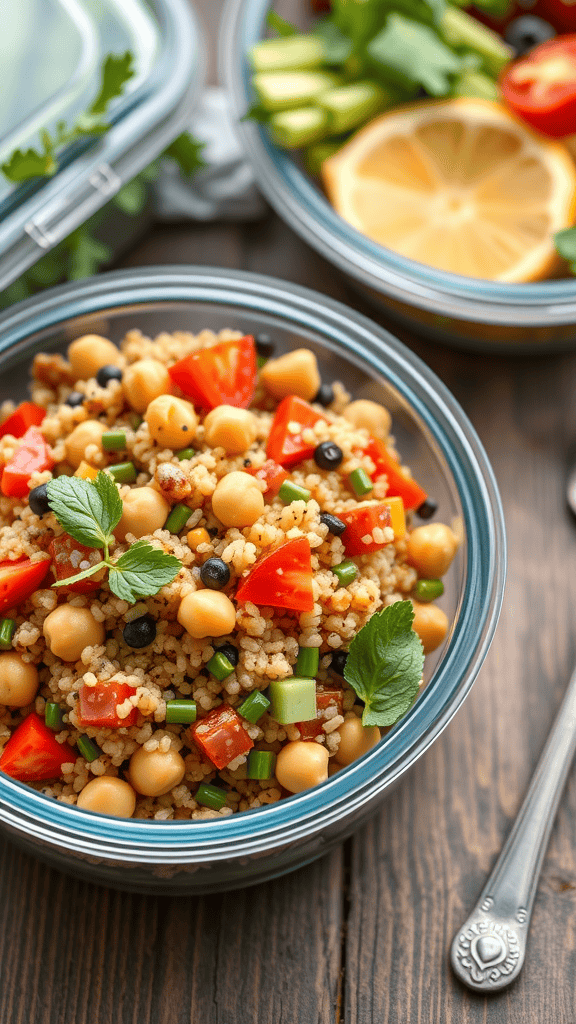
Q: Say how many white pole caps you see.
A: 0